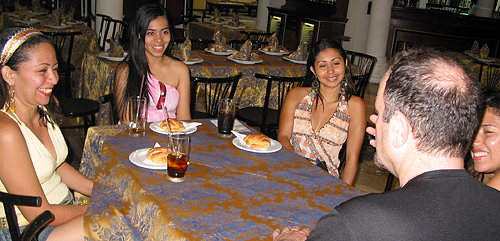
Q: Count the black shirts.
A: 1